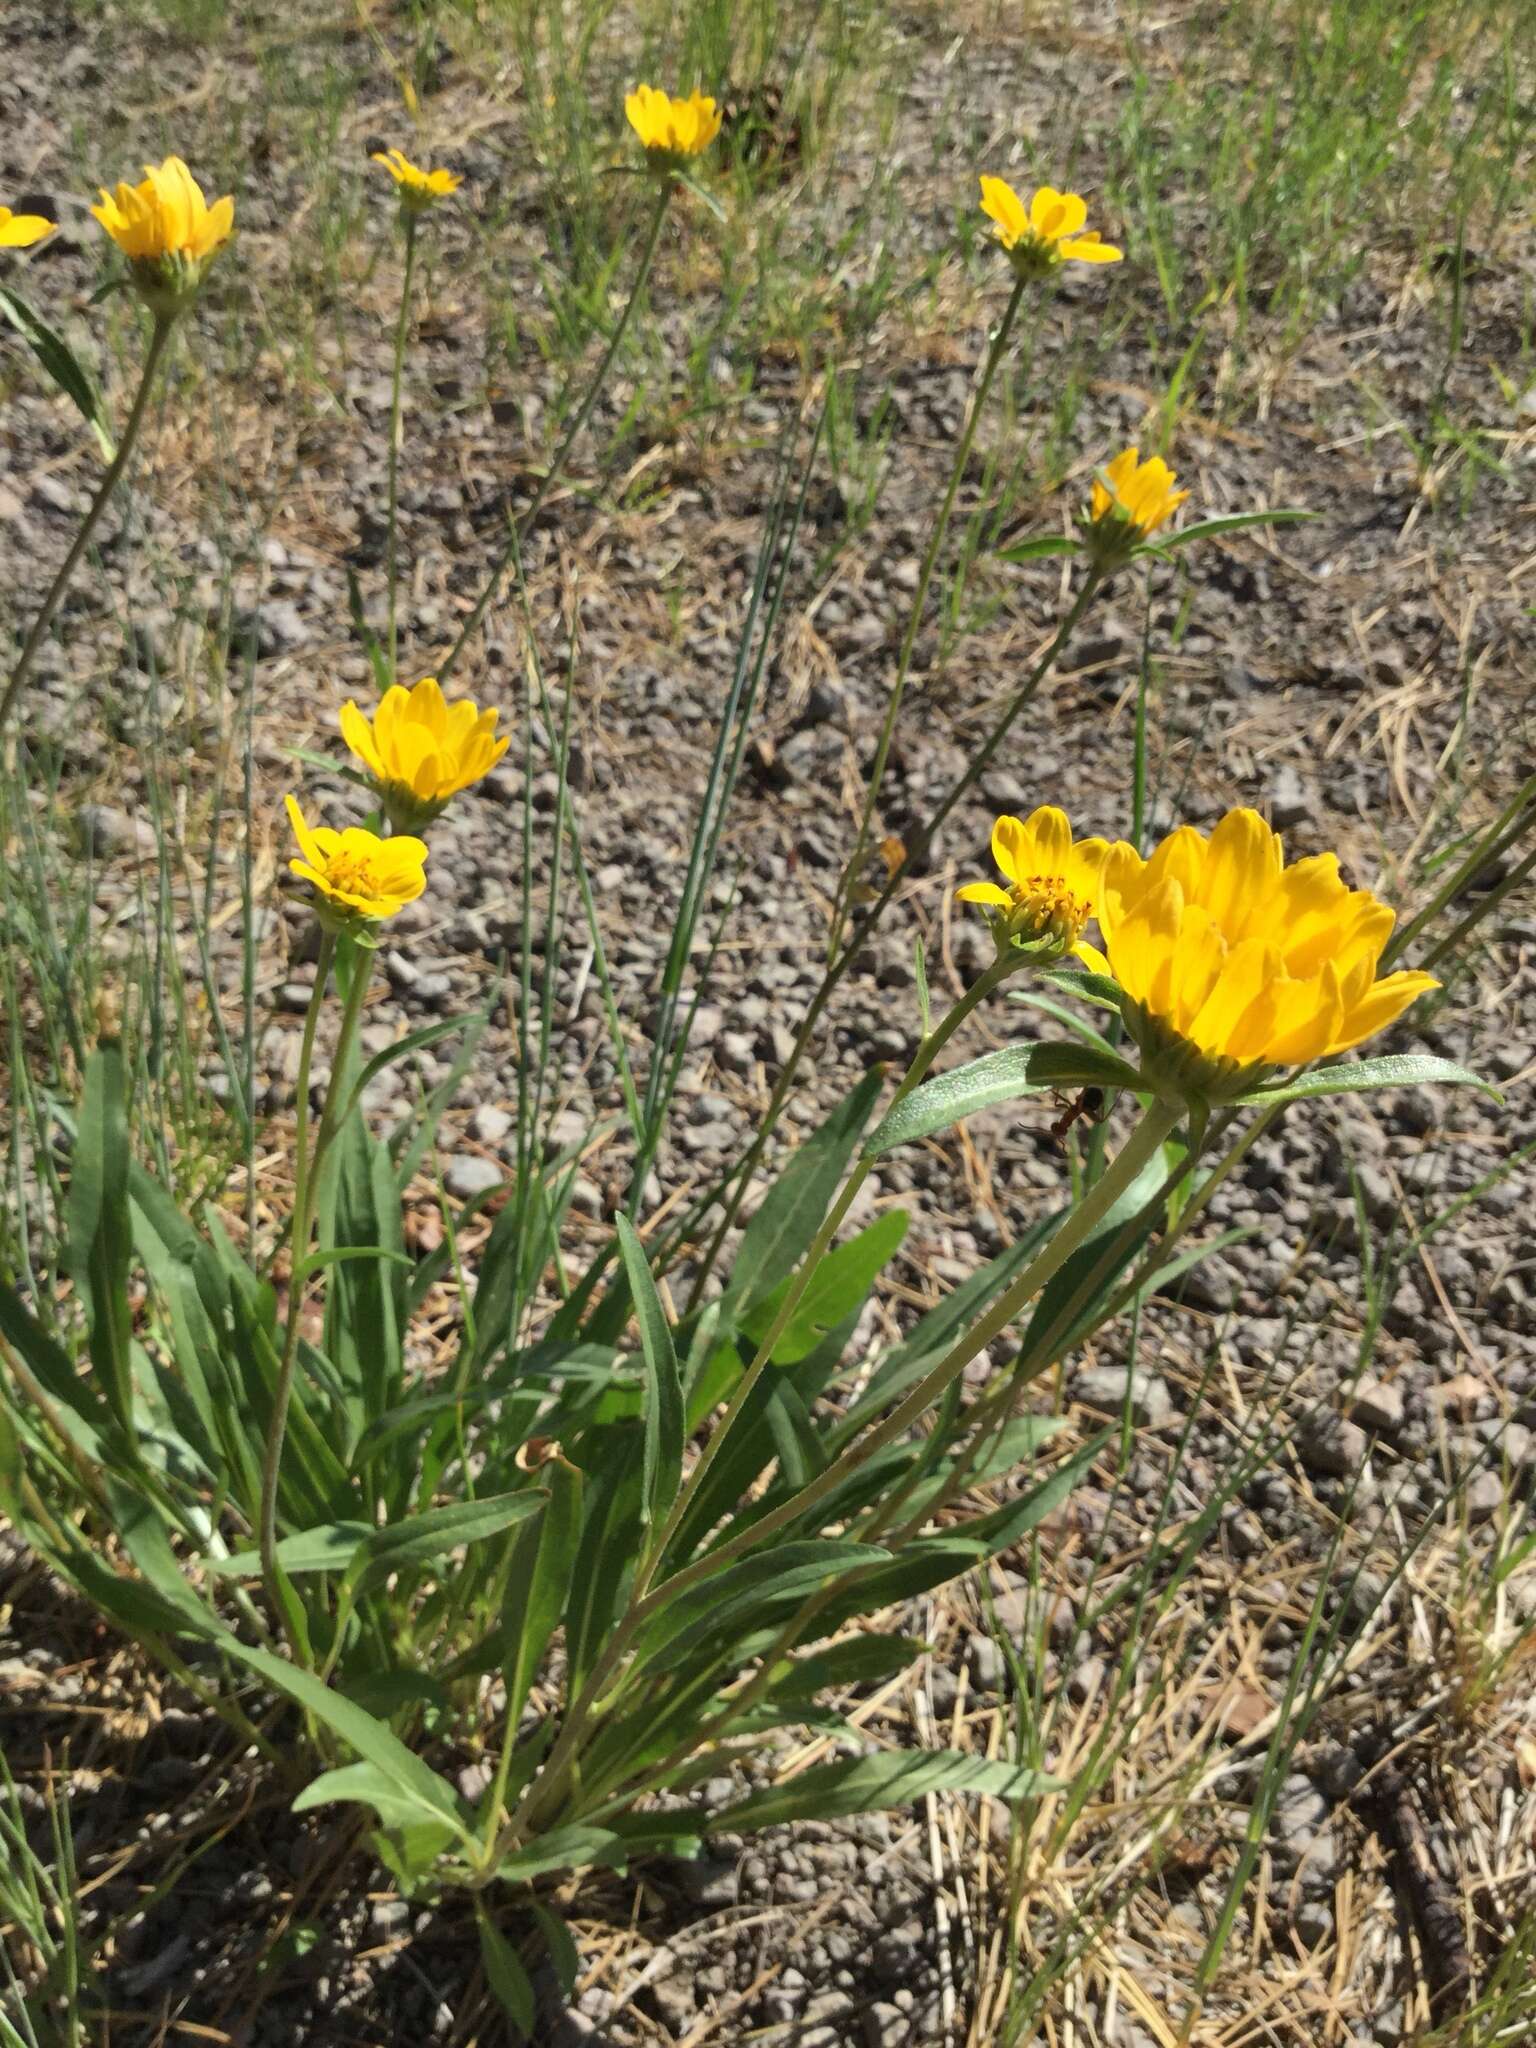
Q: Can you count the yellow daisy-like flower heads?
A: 10